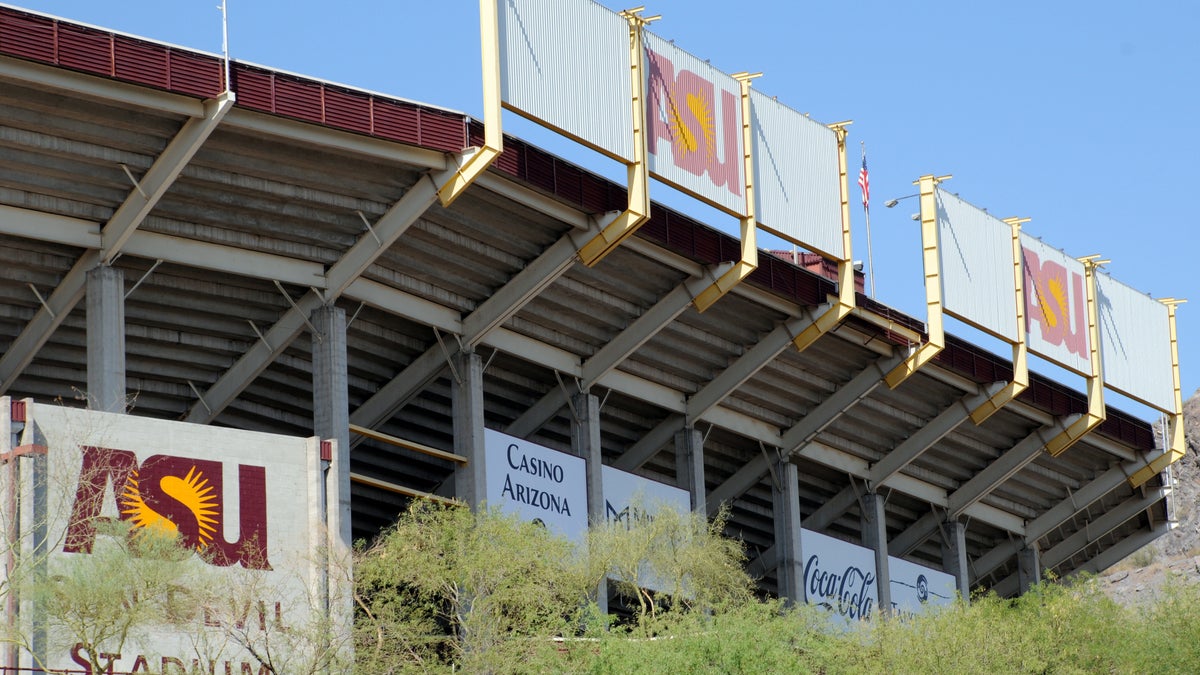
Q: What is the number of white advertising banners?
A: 4